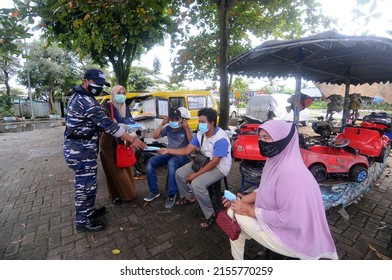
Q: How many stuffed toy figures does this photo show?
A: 3